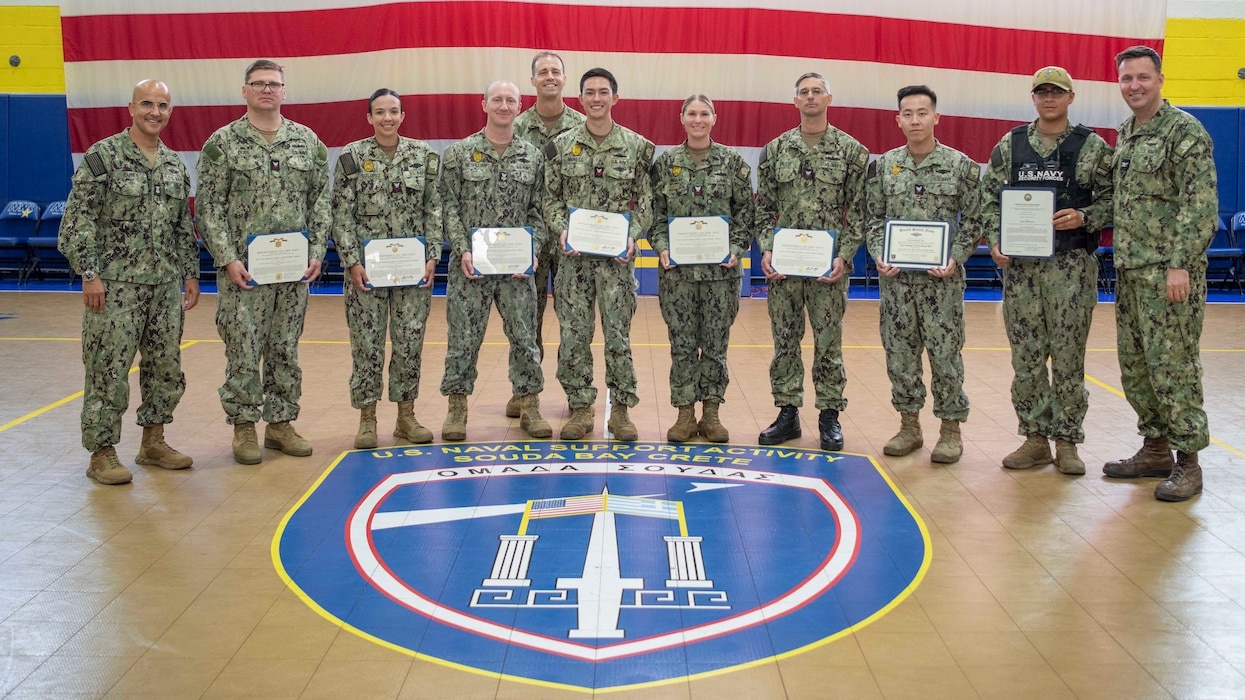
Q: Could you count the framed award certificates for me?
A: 8